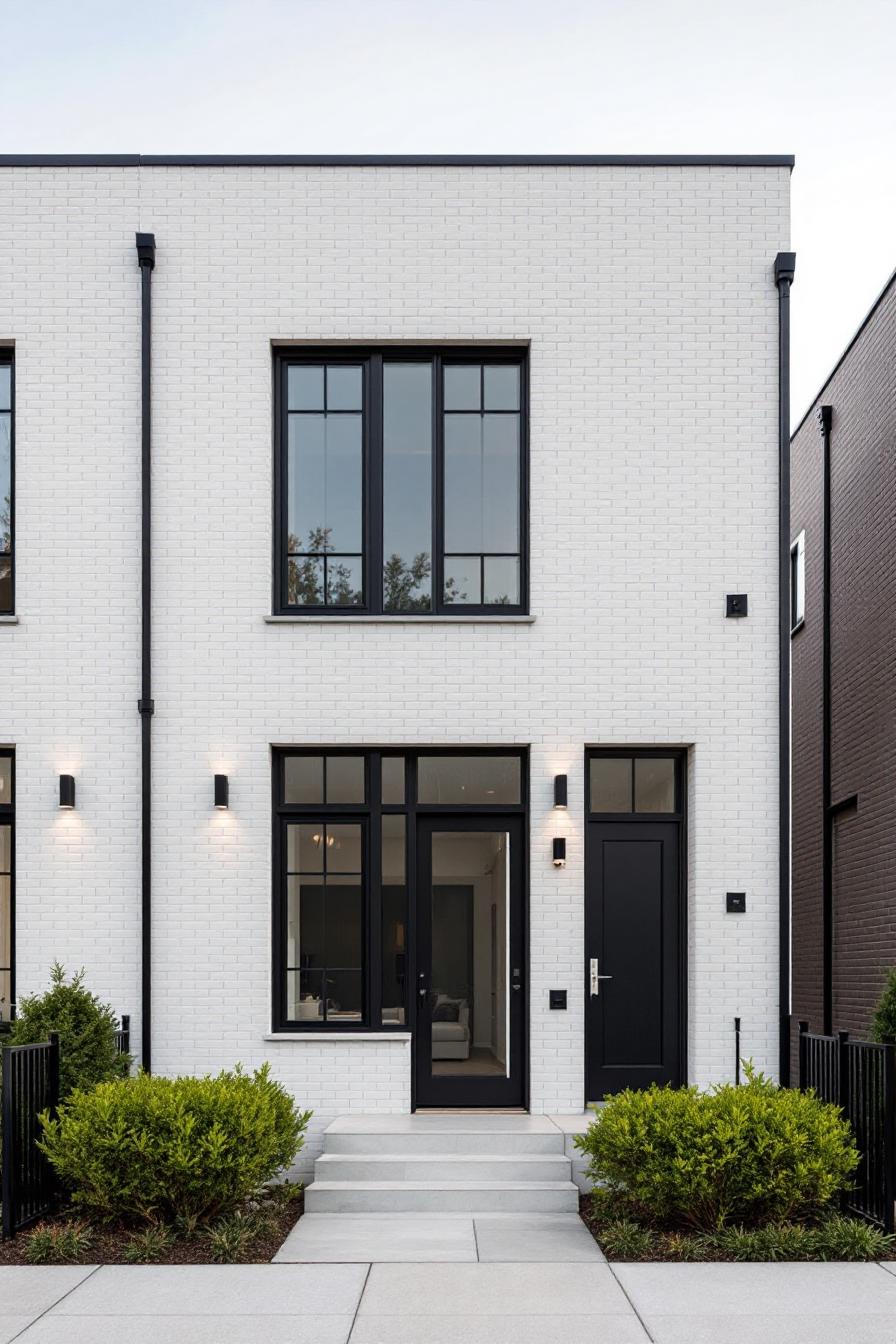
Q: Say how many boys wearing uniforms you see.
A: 0